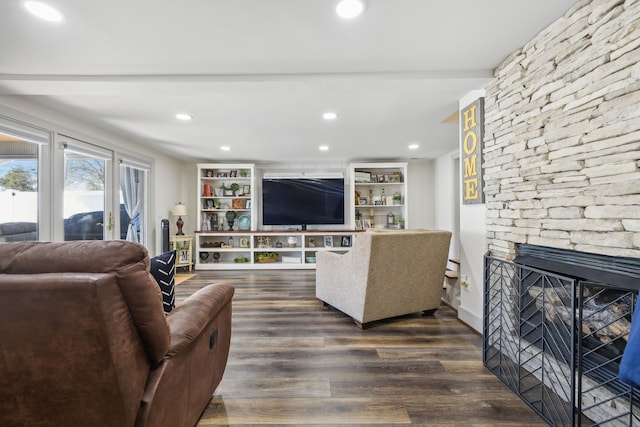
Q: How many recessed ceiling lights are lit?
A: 7